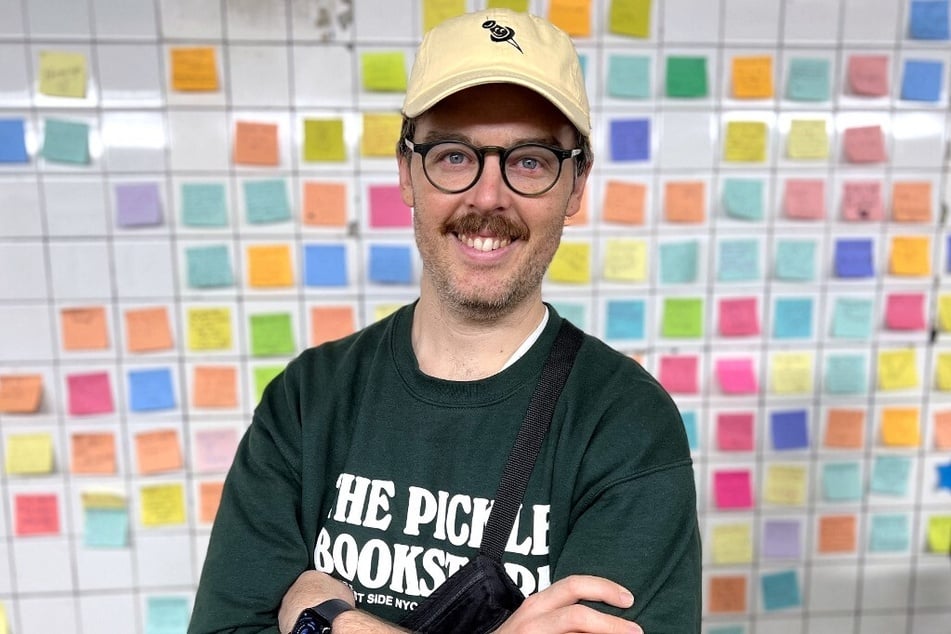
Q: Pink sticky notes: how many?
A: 14